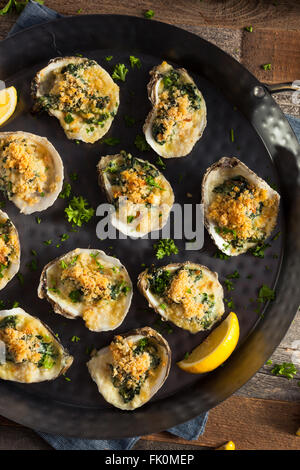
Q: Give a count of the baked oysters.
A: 10